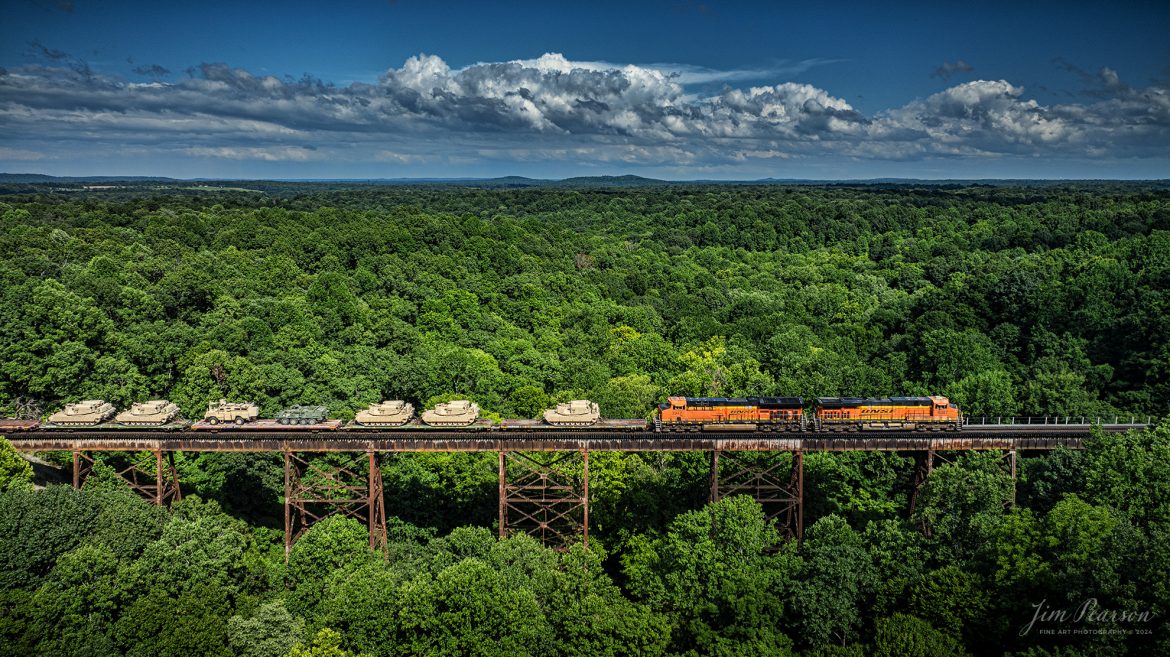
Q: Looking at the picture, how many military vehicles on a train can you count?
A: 7